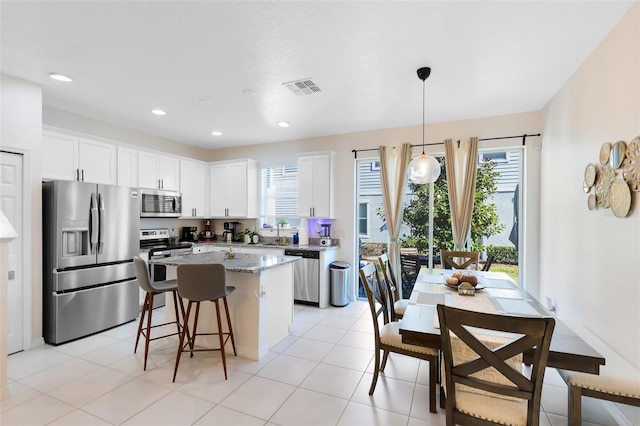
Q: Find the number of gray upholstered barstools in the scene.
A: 2